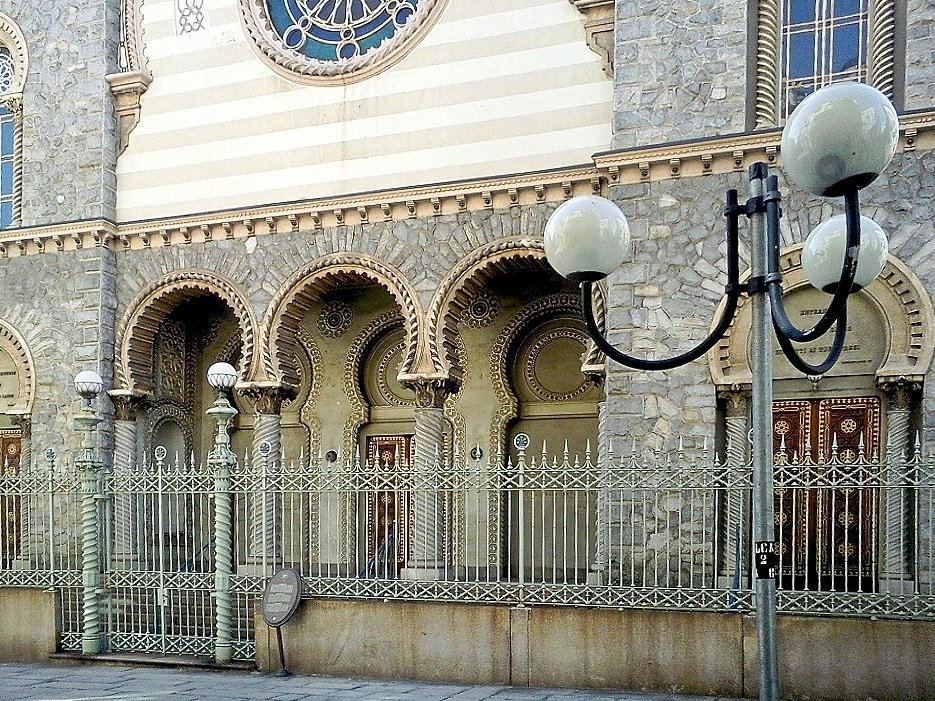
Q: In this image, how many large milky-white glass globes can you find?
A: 3